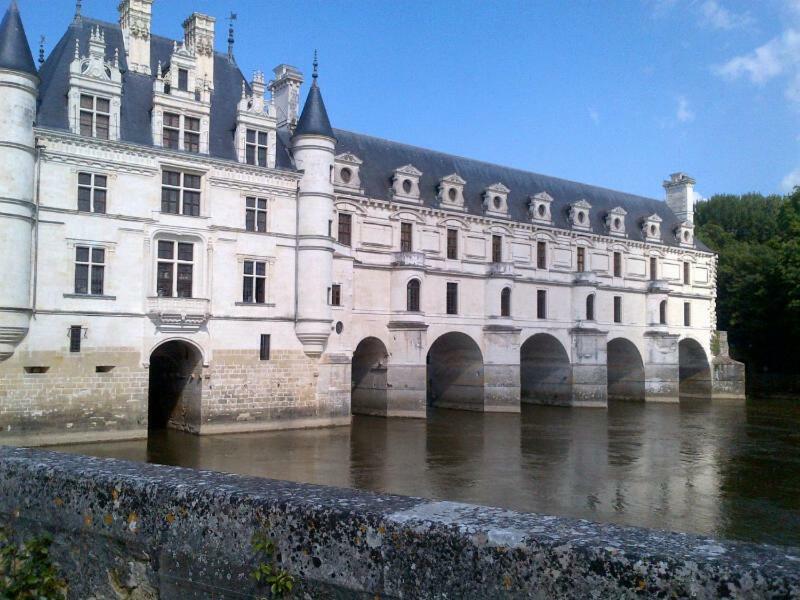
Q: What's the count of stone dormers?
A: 12